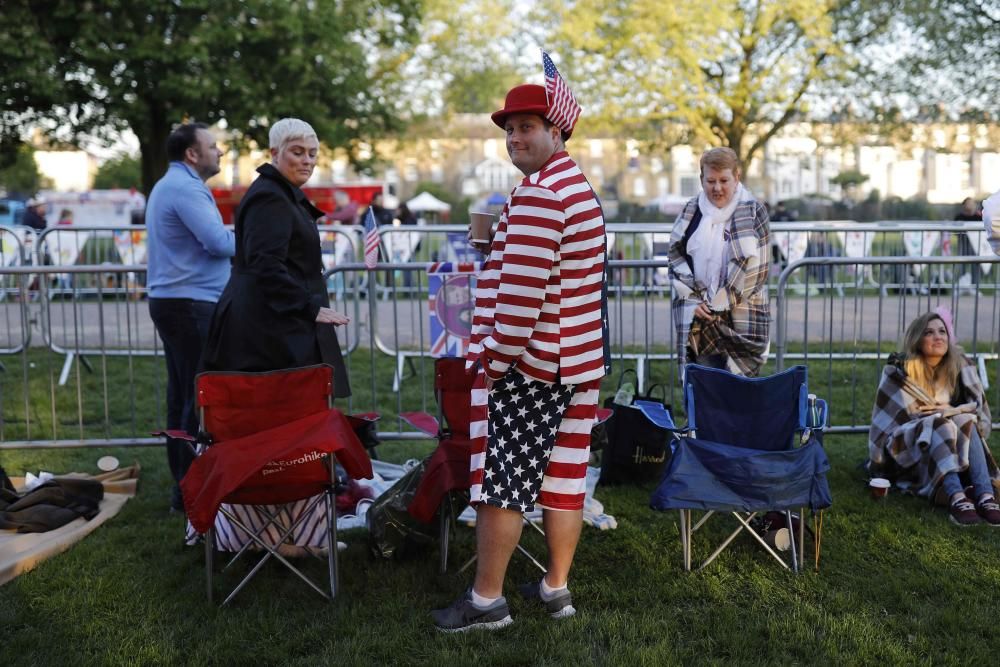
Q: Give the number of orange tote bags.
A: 0